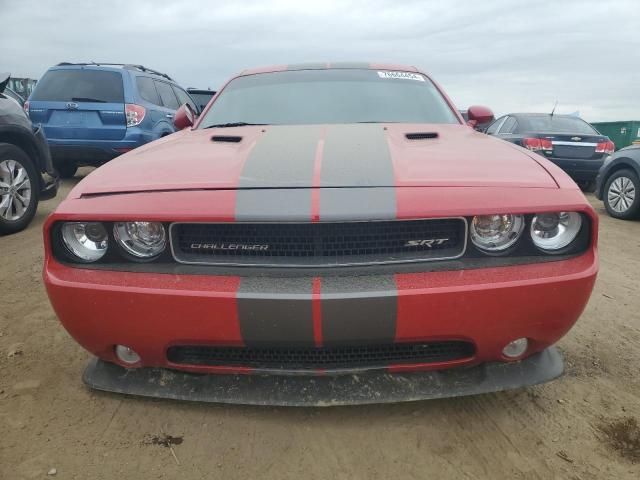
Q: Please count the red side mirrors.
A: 2